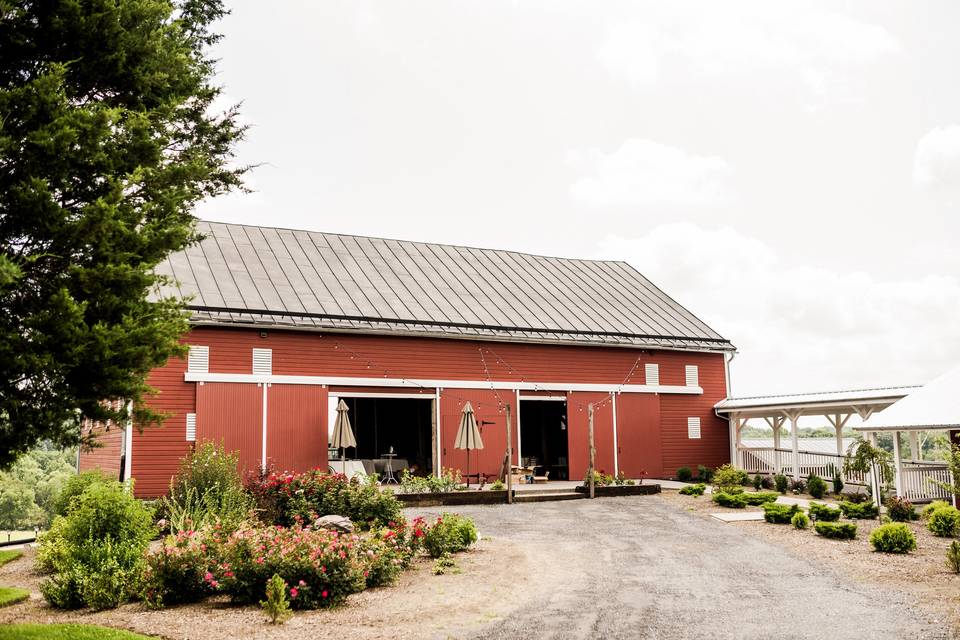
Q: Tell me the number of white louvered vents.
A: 6